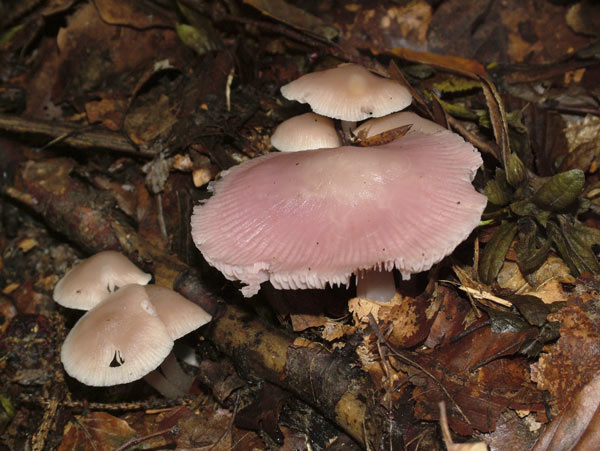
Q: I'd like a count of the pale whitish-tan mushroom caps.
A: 6